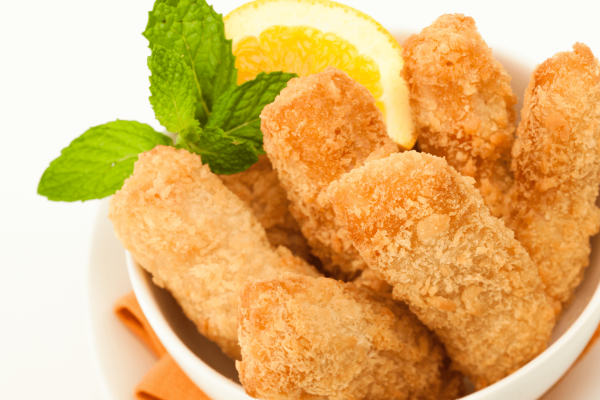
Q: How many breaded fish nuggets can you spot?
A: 7